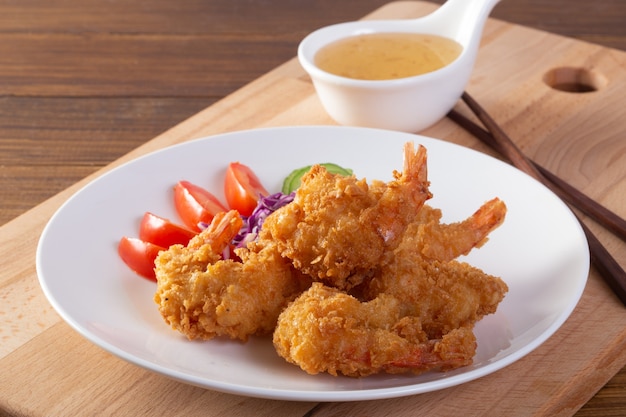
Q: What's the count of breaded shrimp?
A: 5